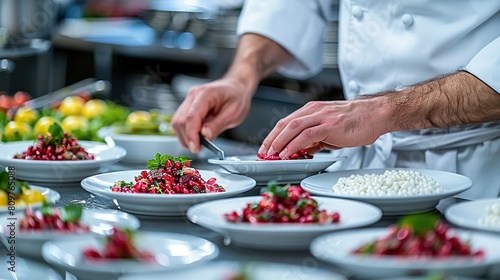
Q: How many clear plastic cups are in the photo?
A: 0